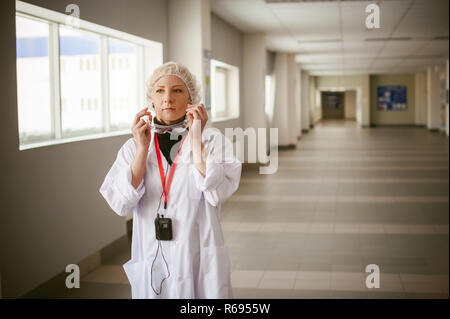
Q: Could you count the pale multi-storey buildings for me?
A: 1